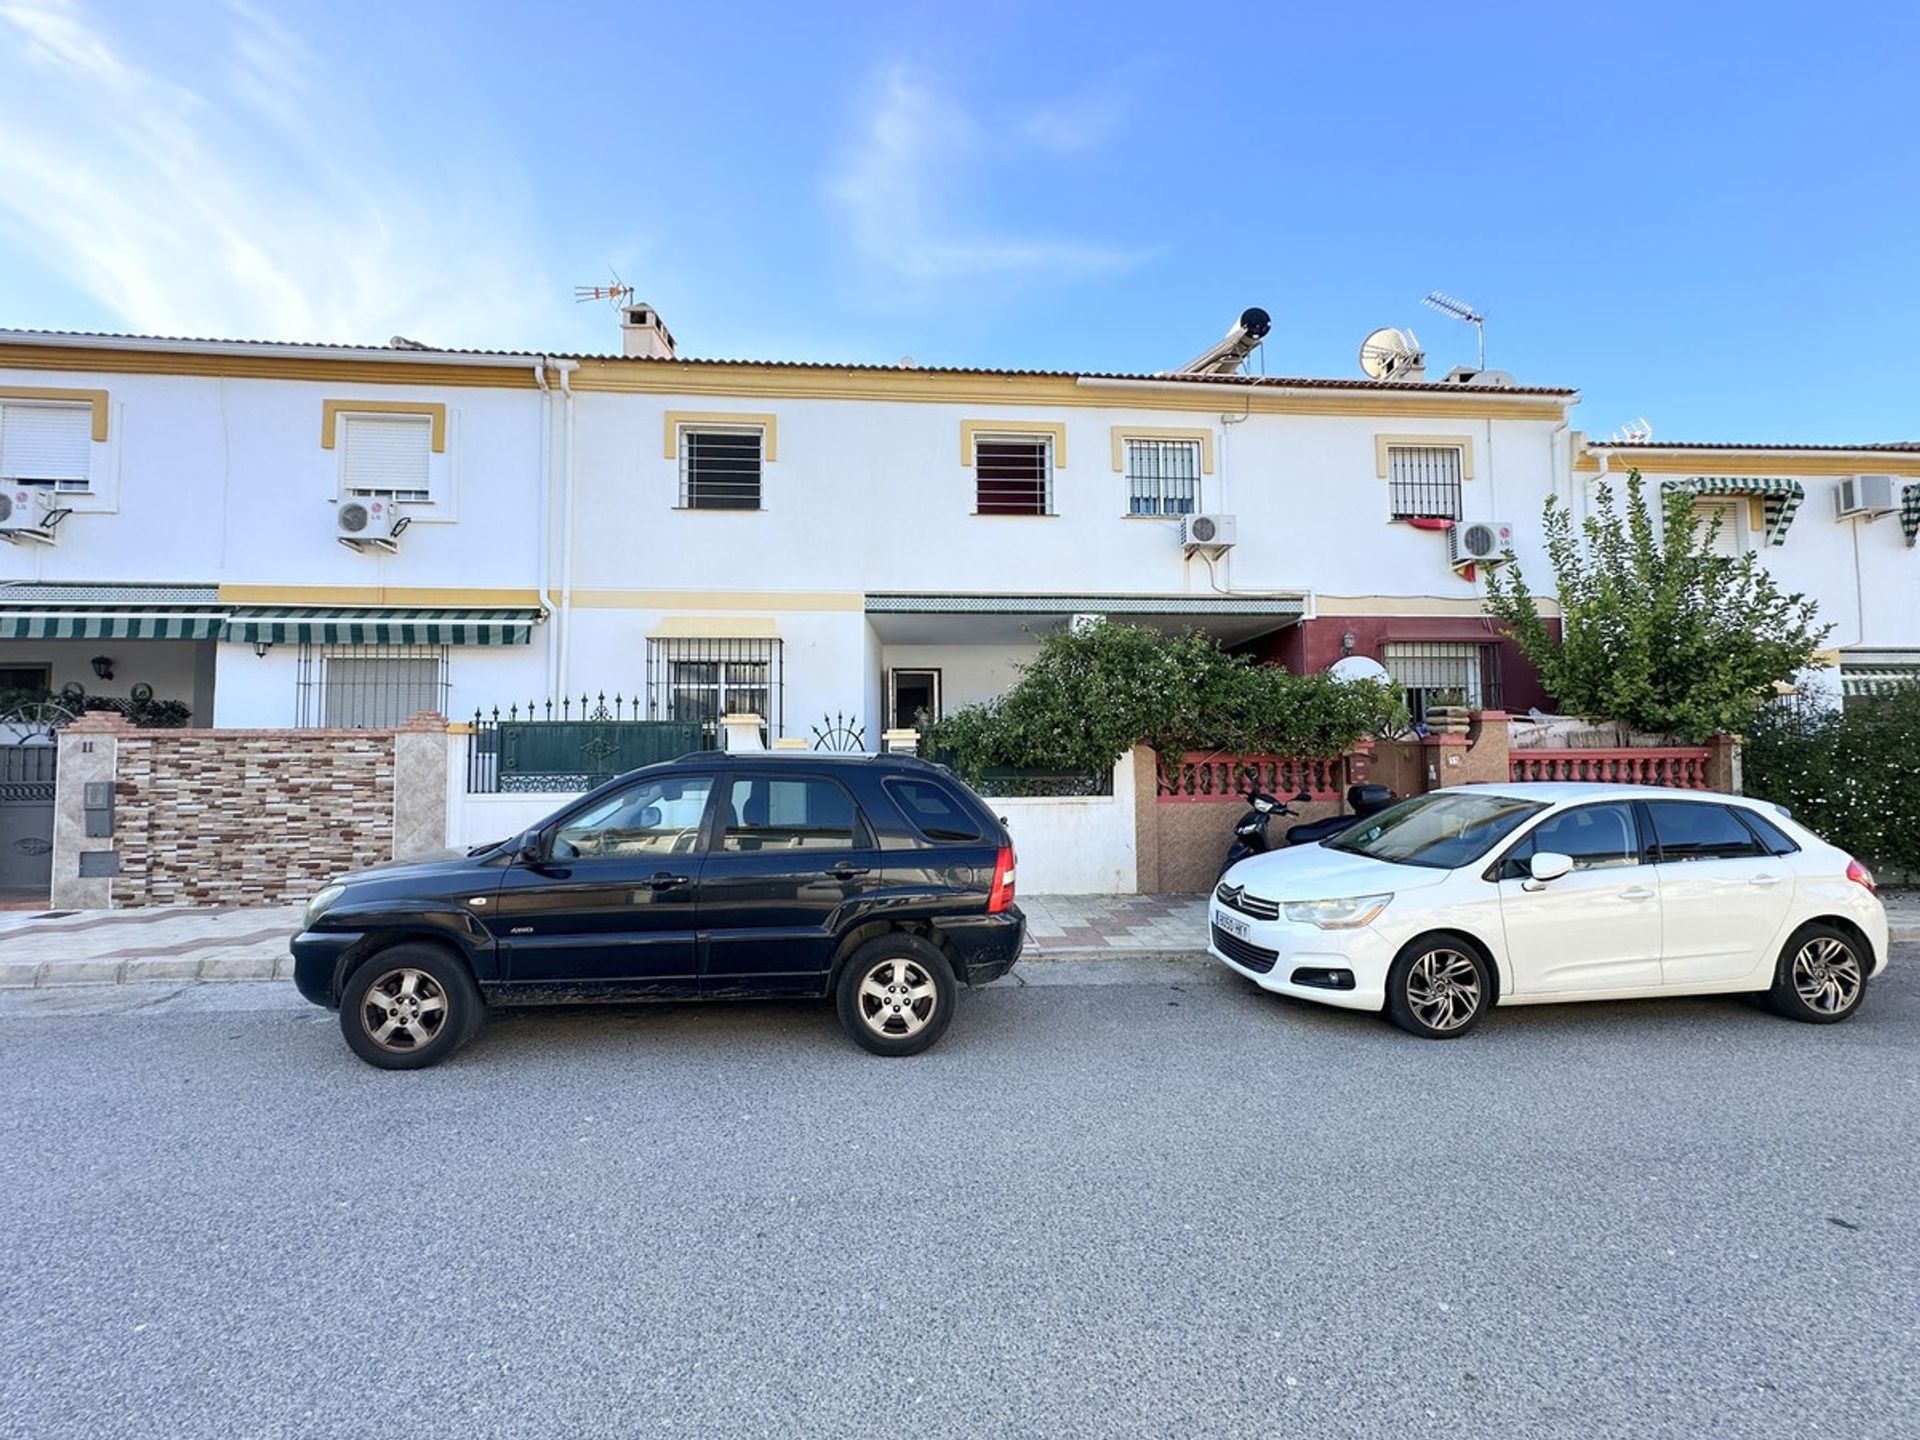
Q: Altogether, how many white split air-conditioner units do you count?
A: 5